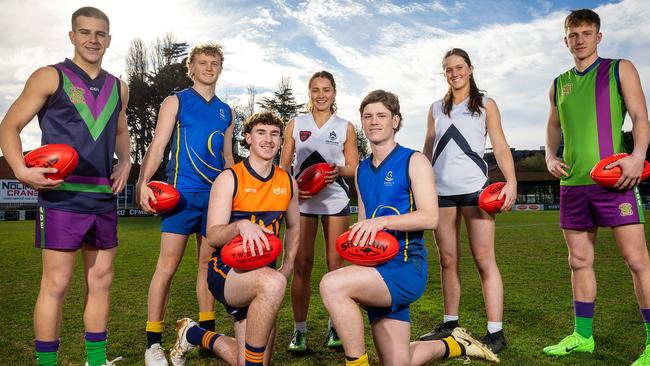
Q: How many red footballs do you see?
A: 7